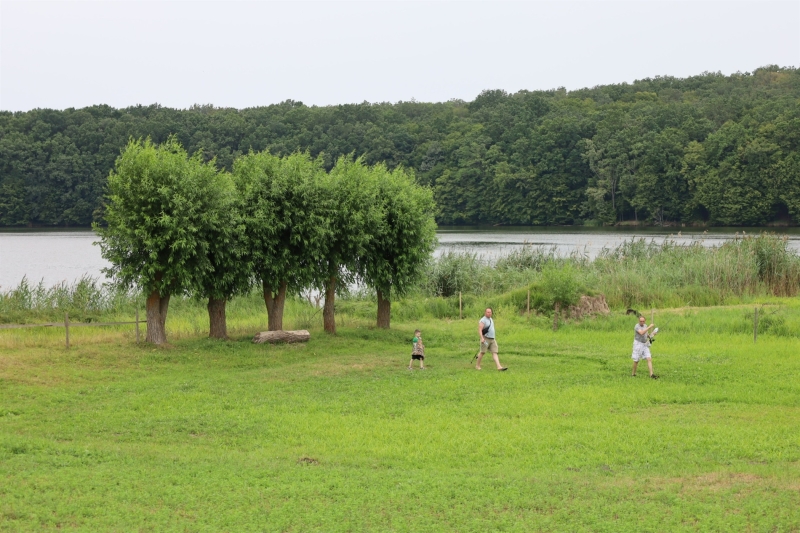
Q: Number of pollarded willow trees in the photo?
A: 5